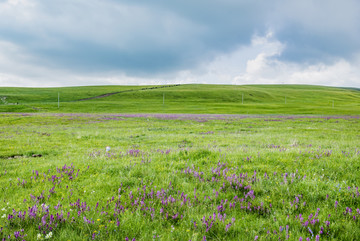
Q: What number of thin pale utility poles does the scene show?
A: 5